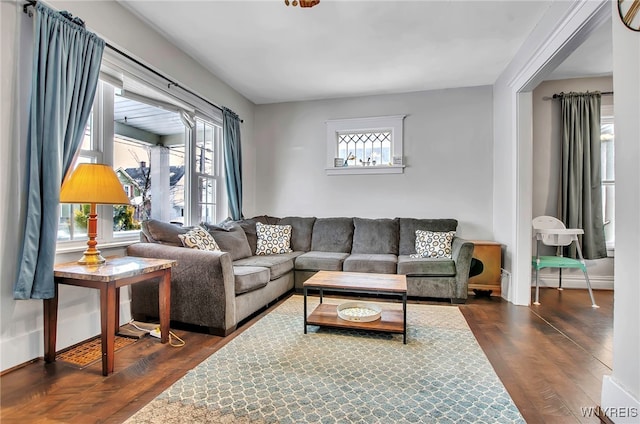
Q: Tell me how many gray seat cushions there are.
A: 5